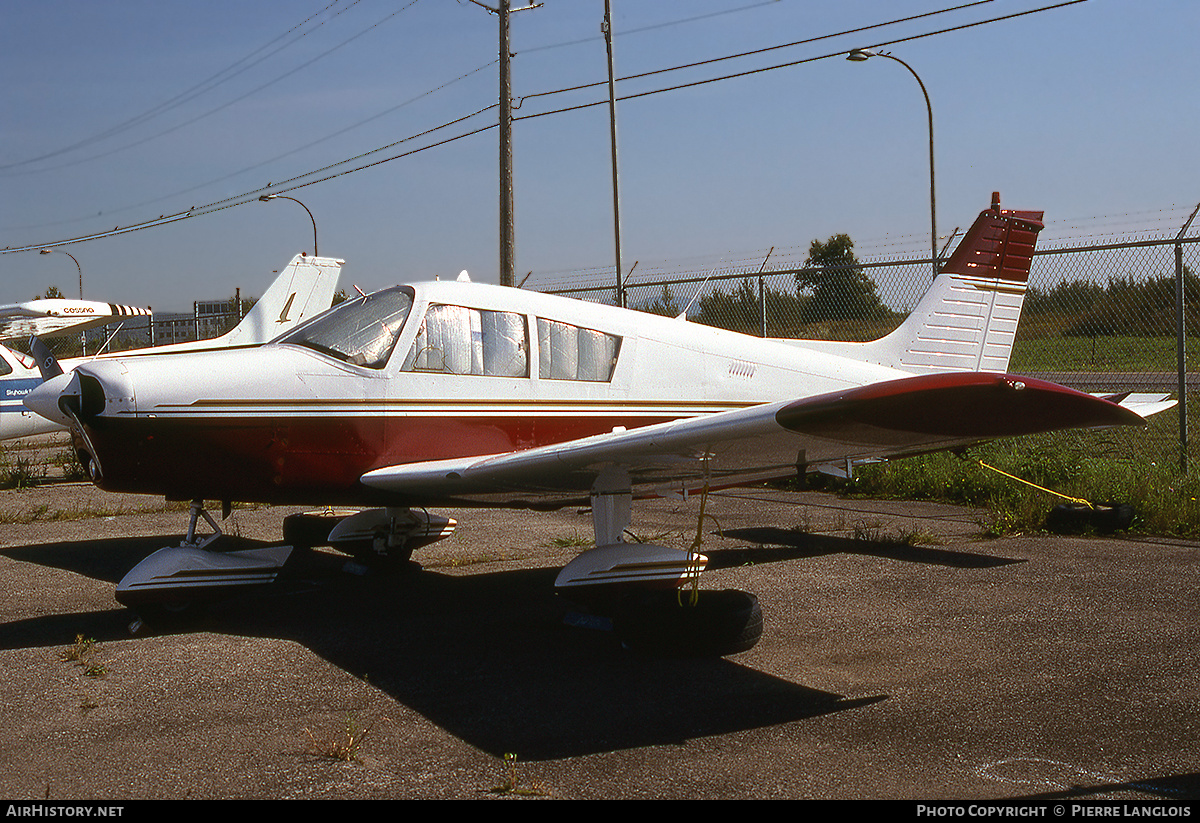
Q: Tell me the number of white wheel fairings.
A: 3